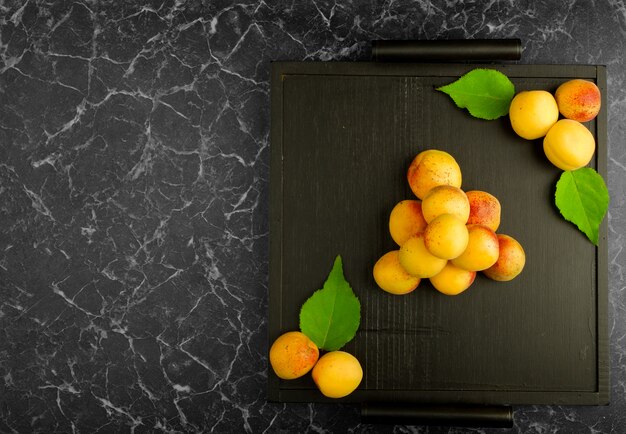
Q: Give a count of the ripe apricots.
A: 15